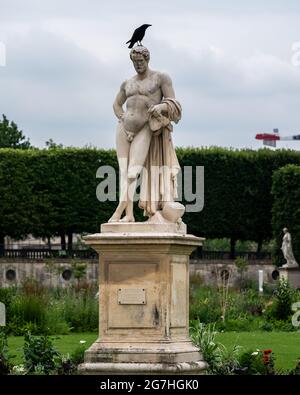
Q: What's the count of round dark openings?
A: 4